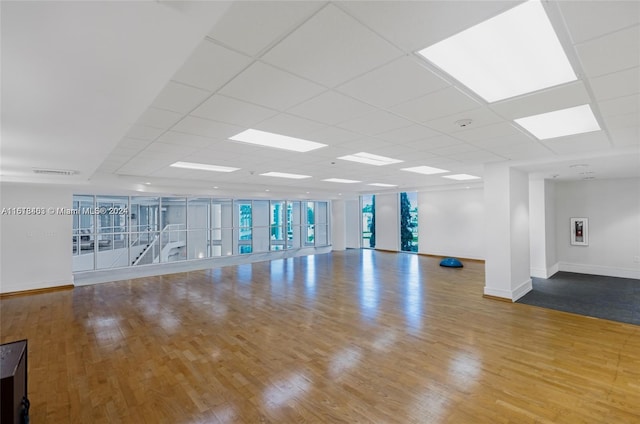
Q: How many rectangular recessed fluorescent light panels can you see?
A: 10